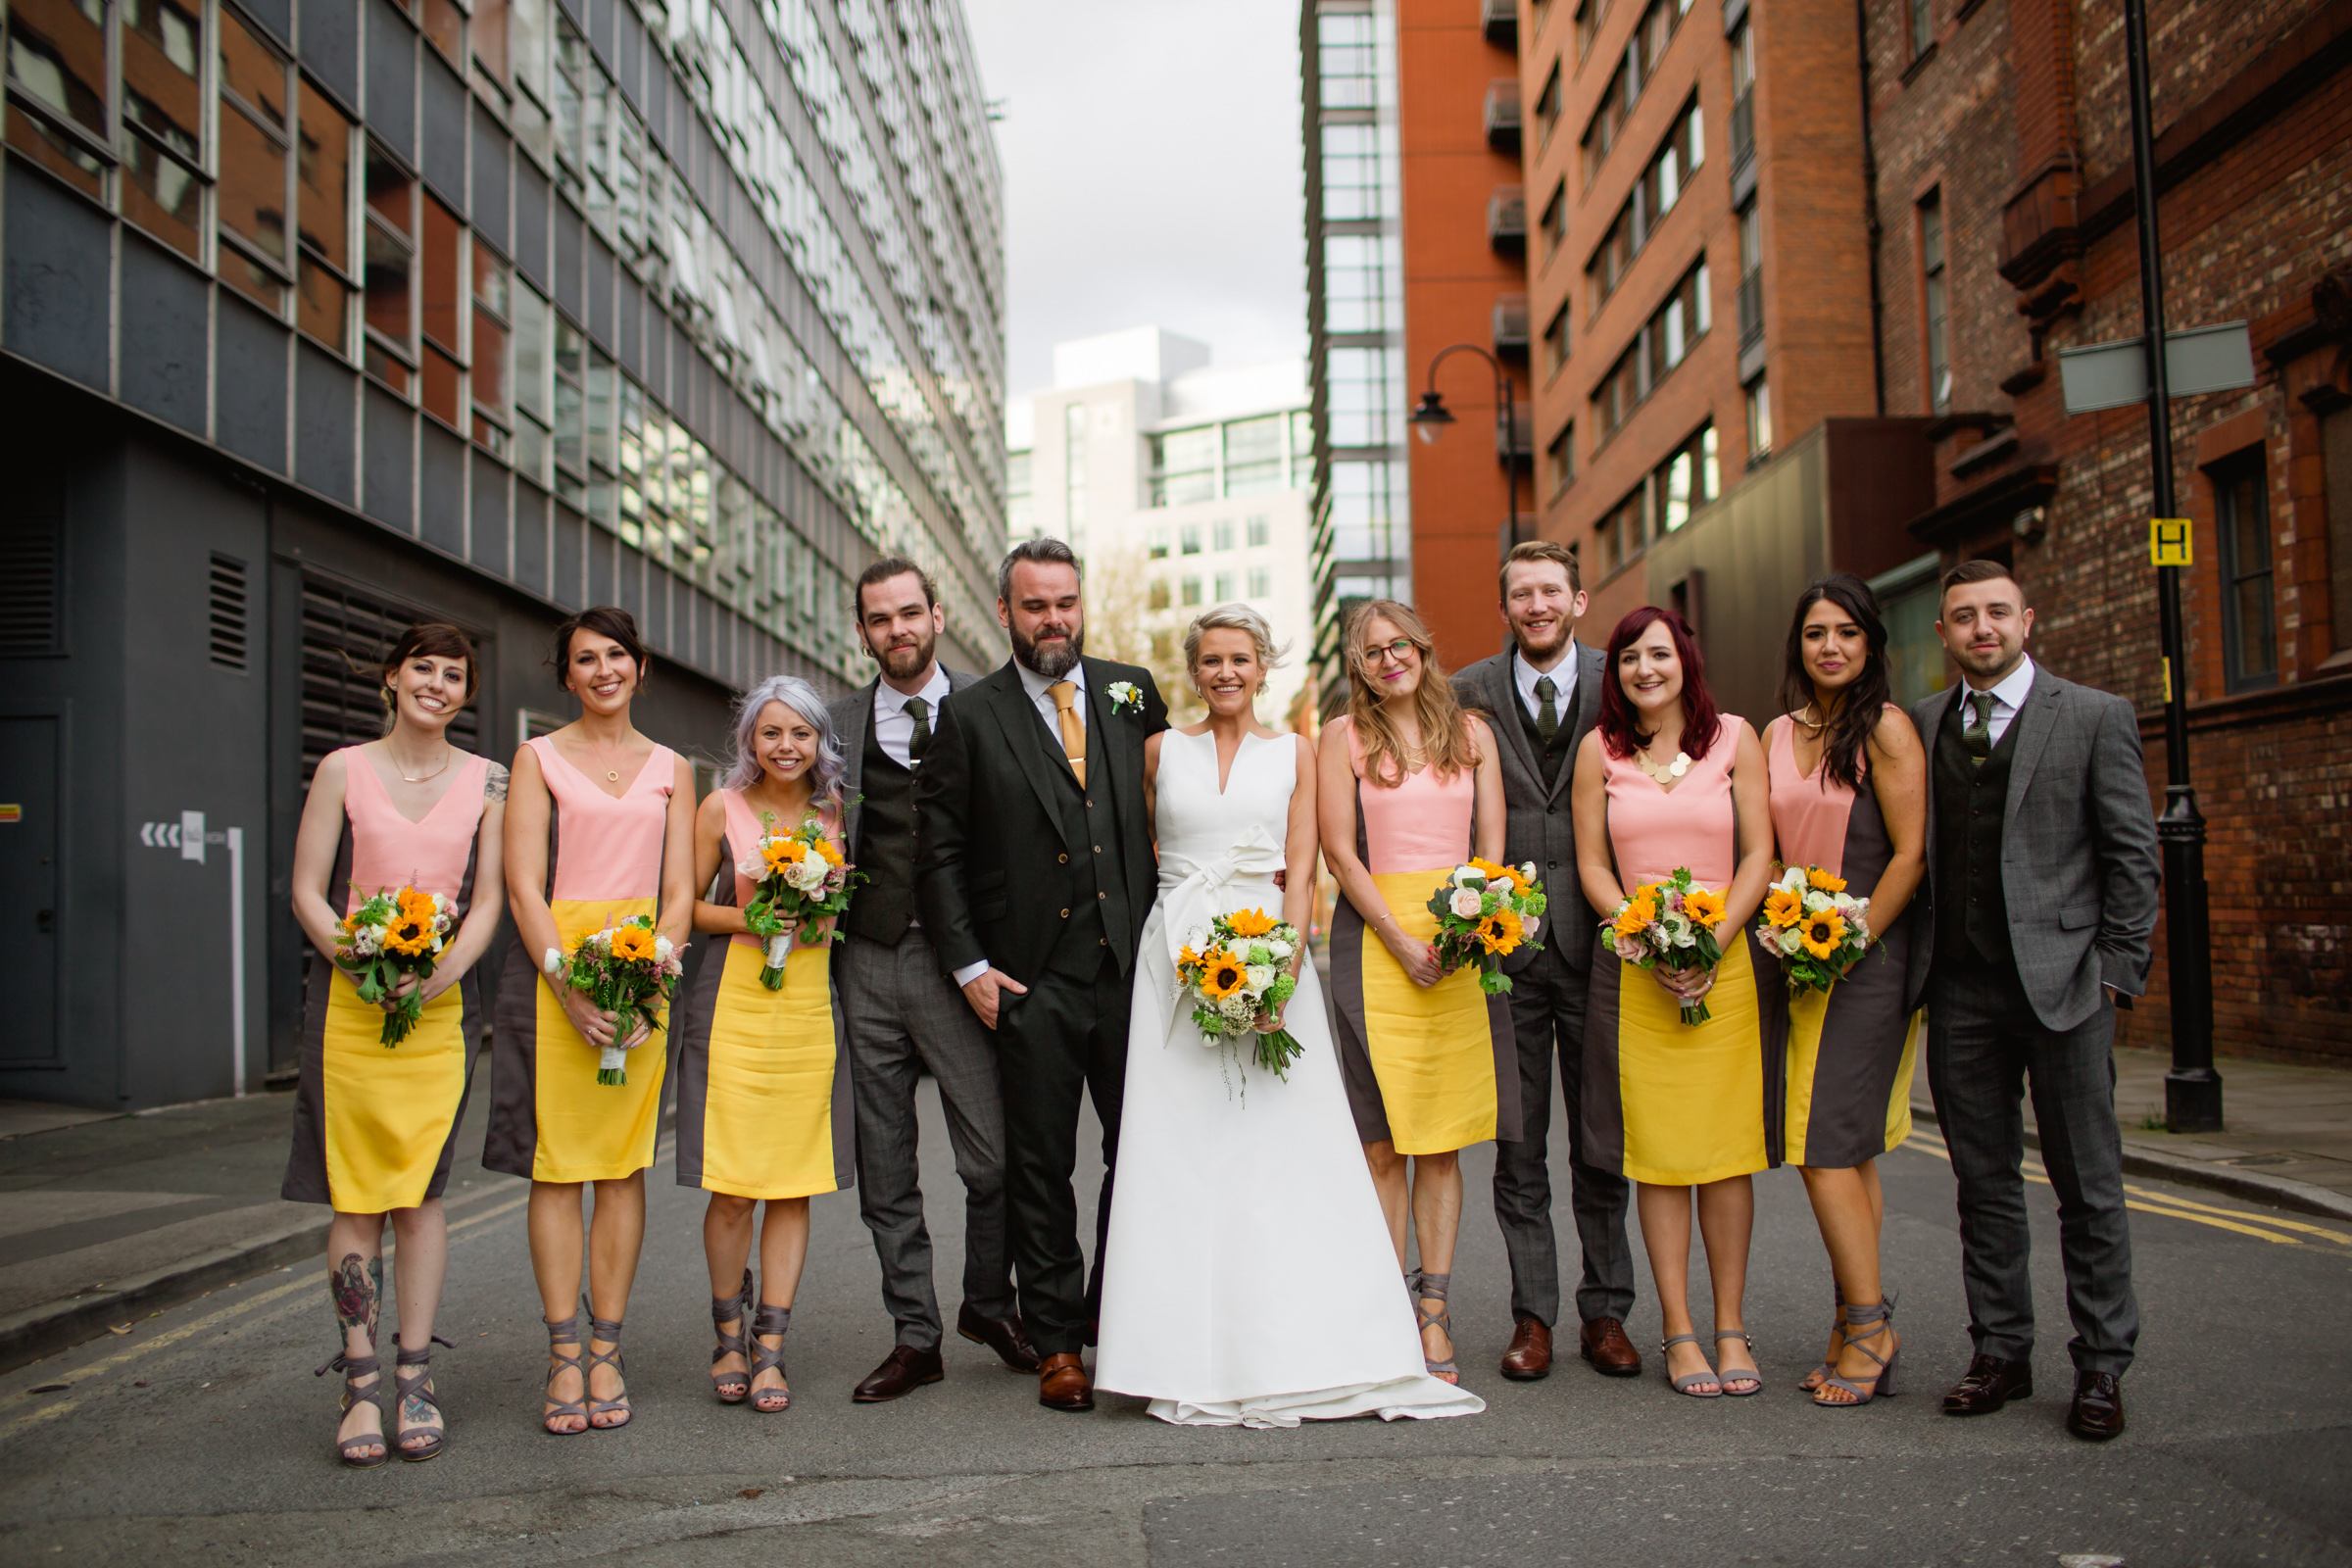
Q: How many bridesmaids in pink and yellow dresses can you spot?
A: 6